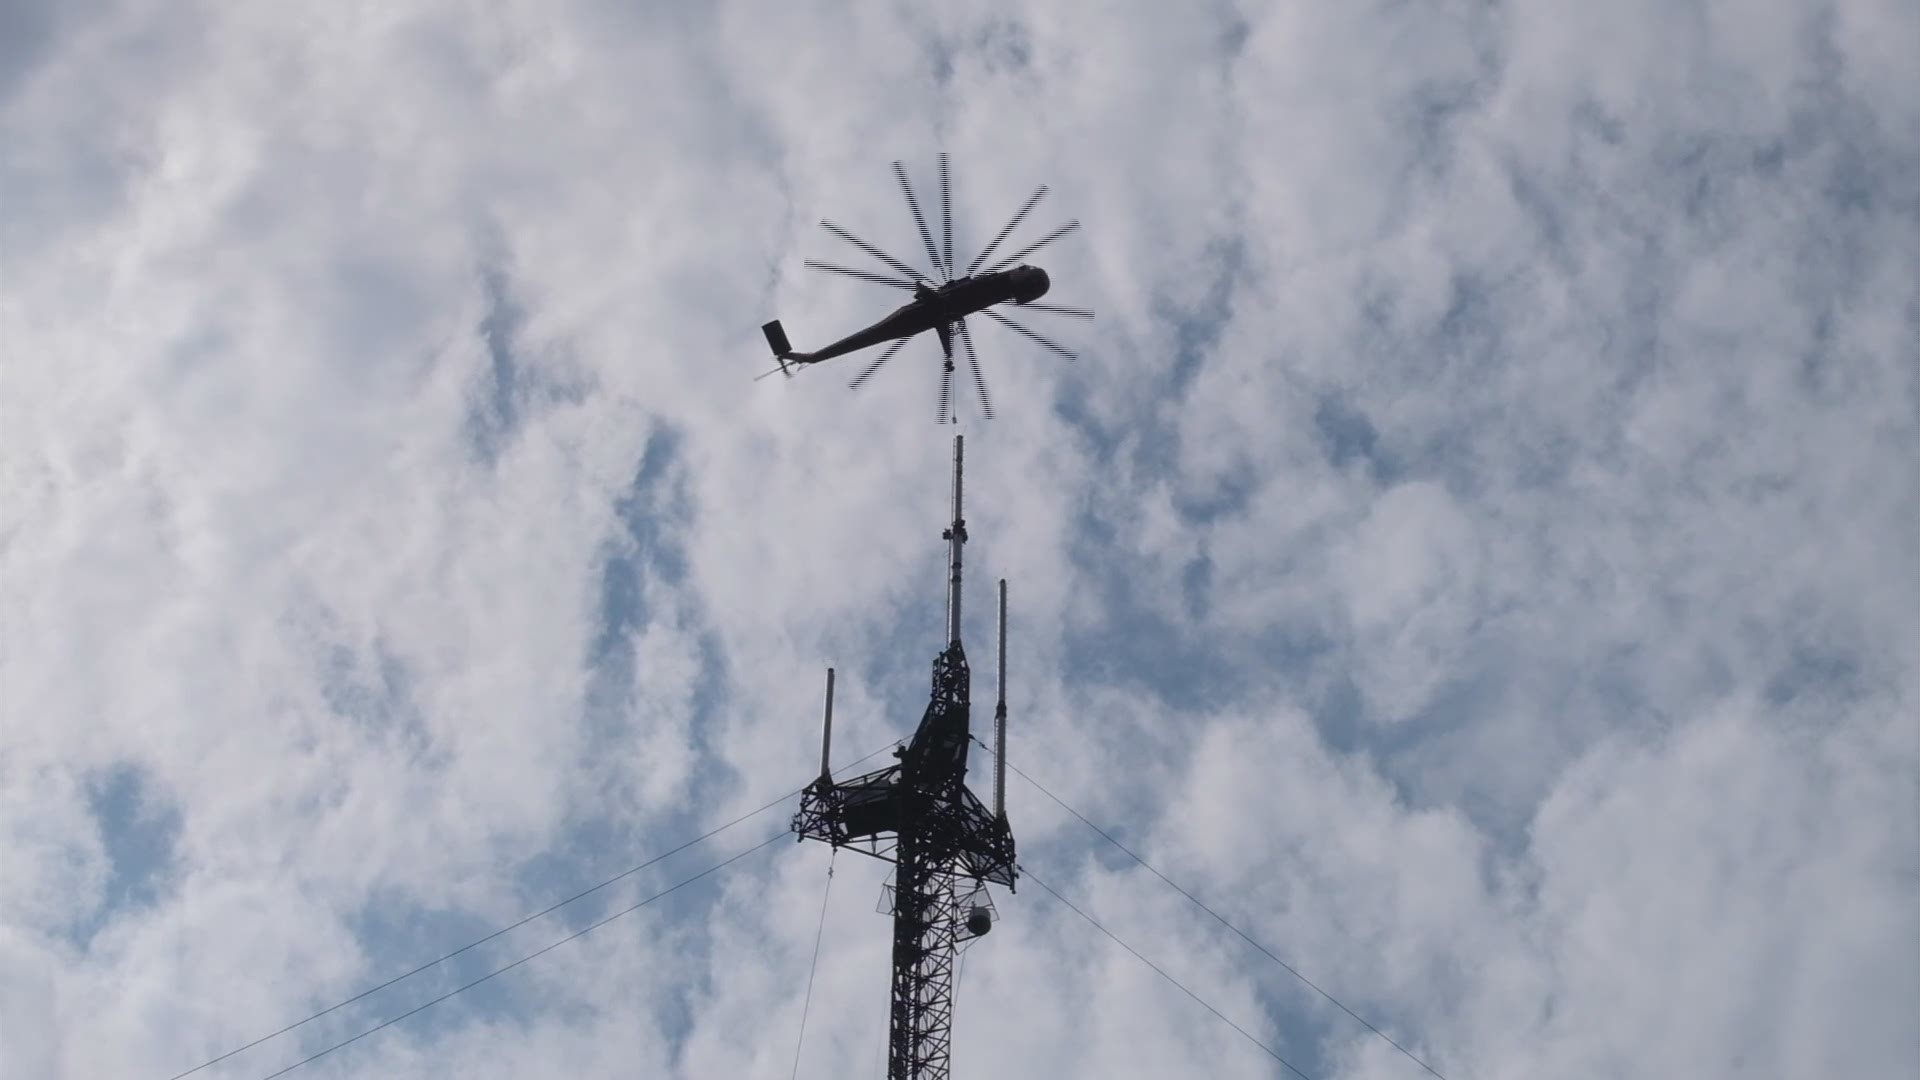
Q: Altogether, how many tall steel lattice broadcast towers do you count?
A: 1